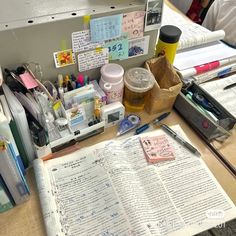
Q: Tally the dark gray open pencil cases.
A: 1